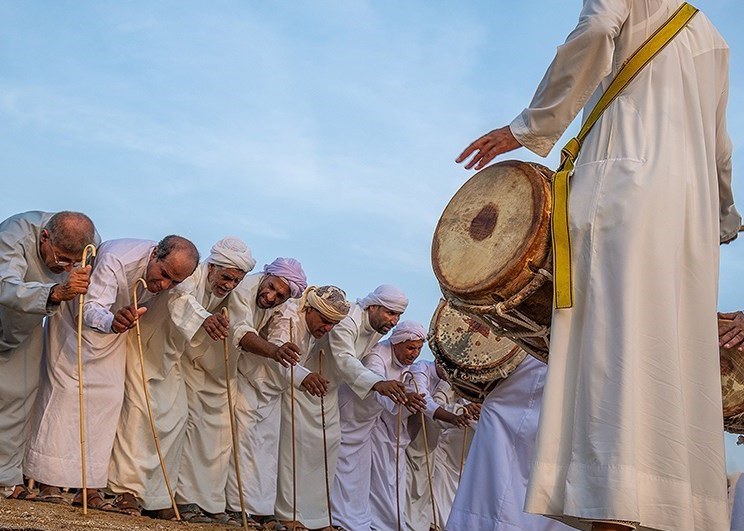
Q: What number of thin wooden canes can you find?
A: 8